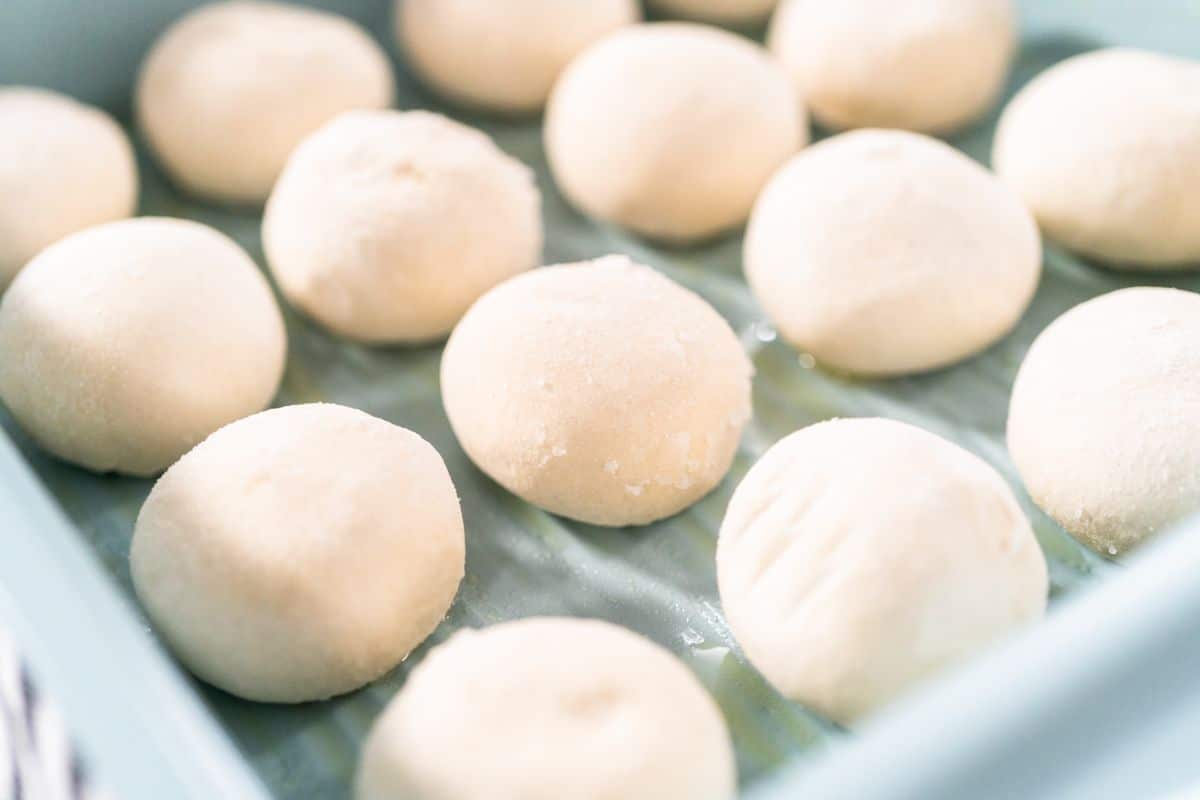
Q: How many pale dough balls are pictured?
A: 15